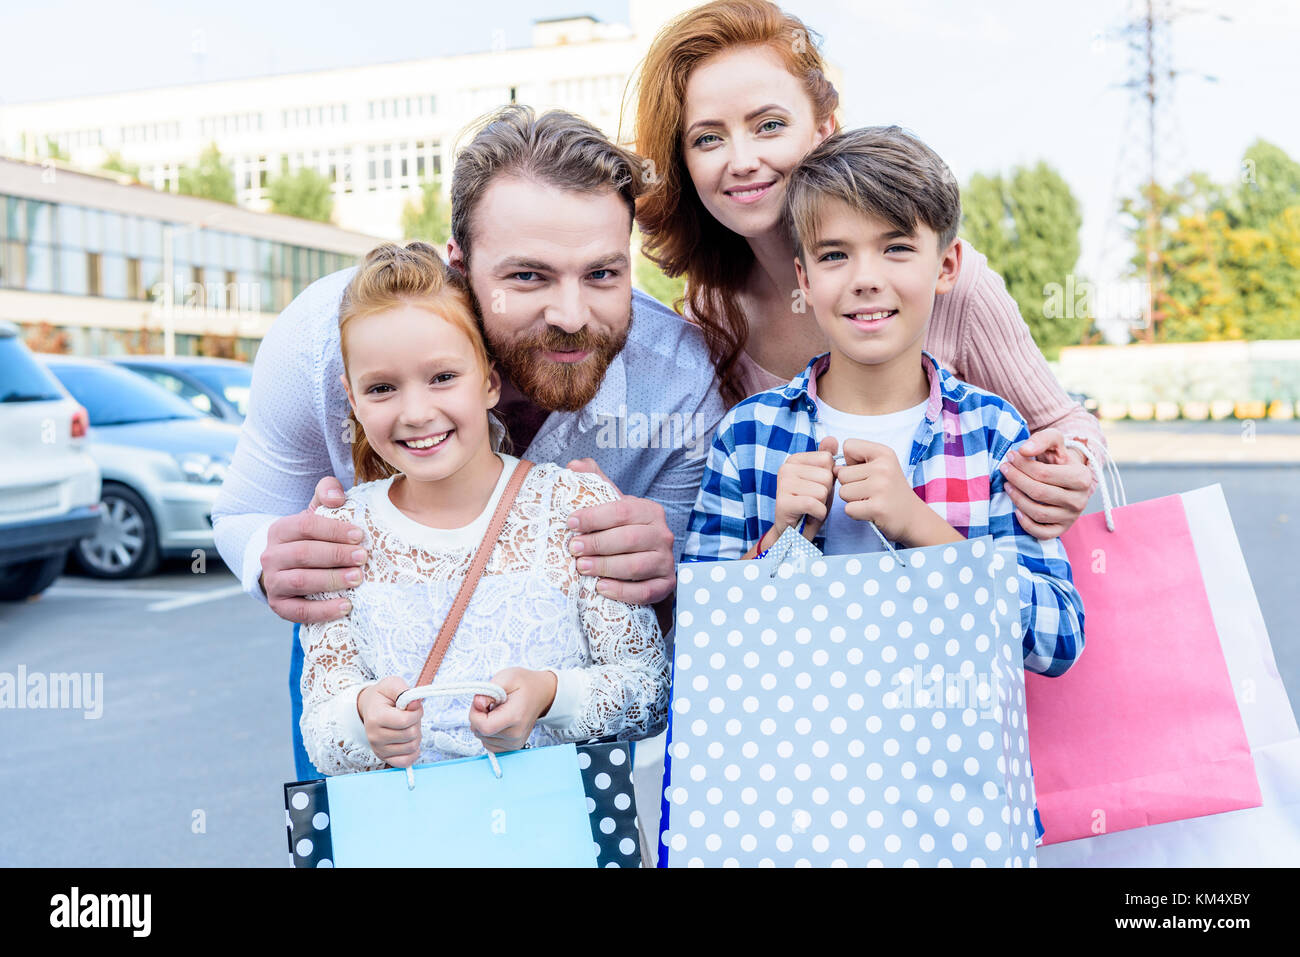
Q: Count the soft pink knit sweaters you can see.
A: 1